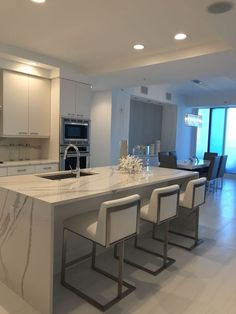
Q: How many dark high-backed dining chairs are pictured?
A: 5